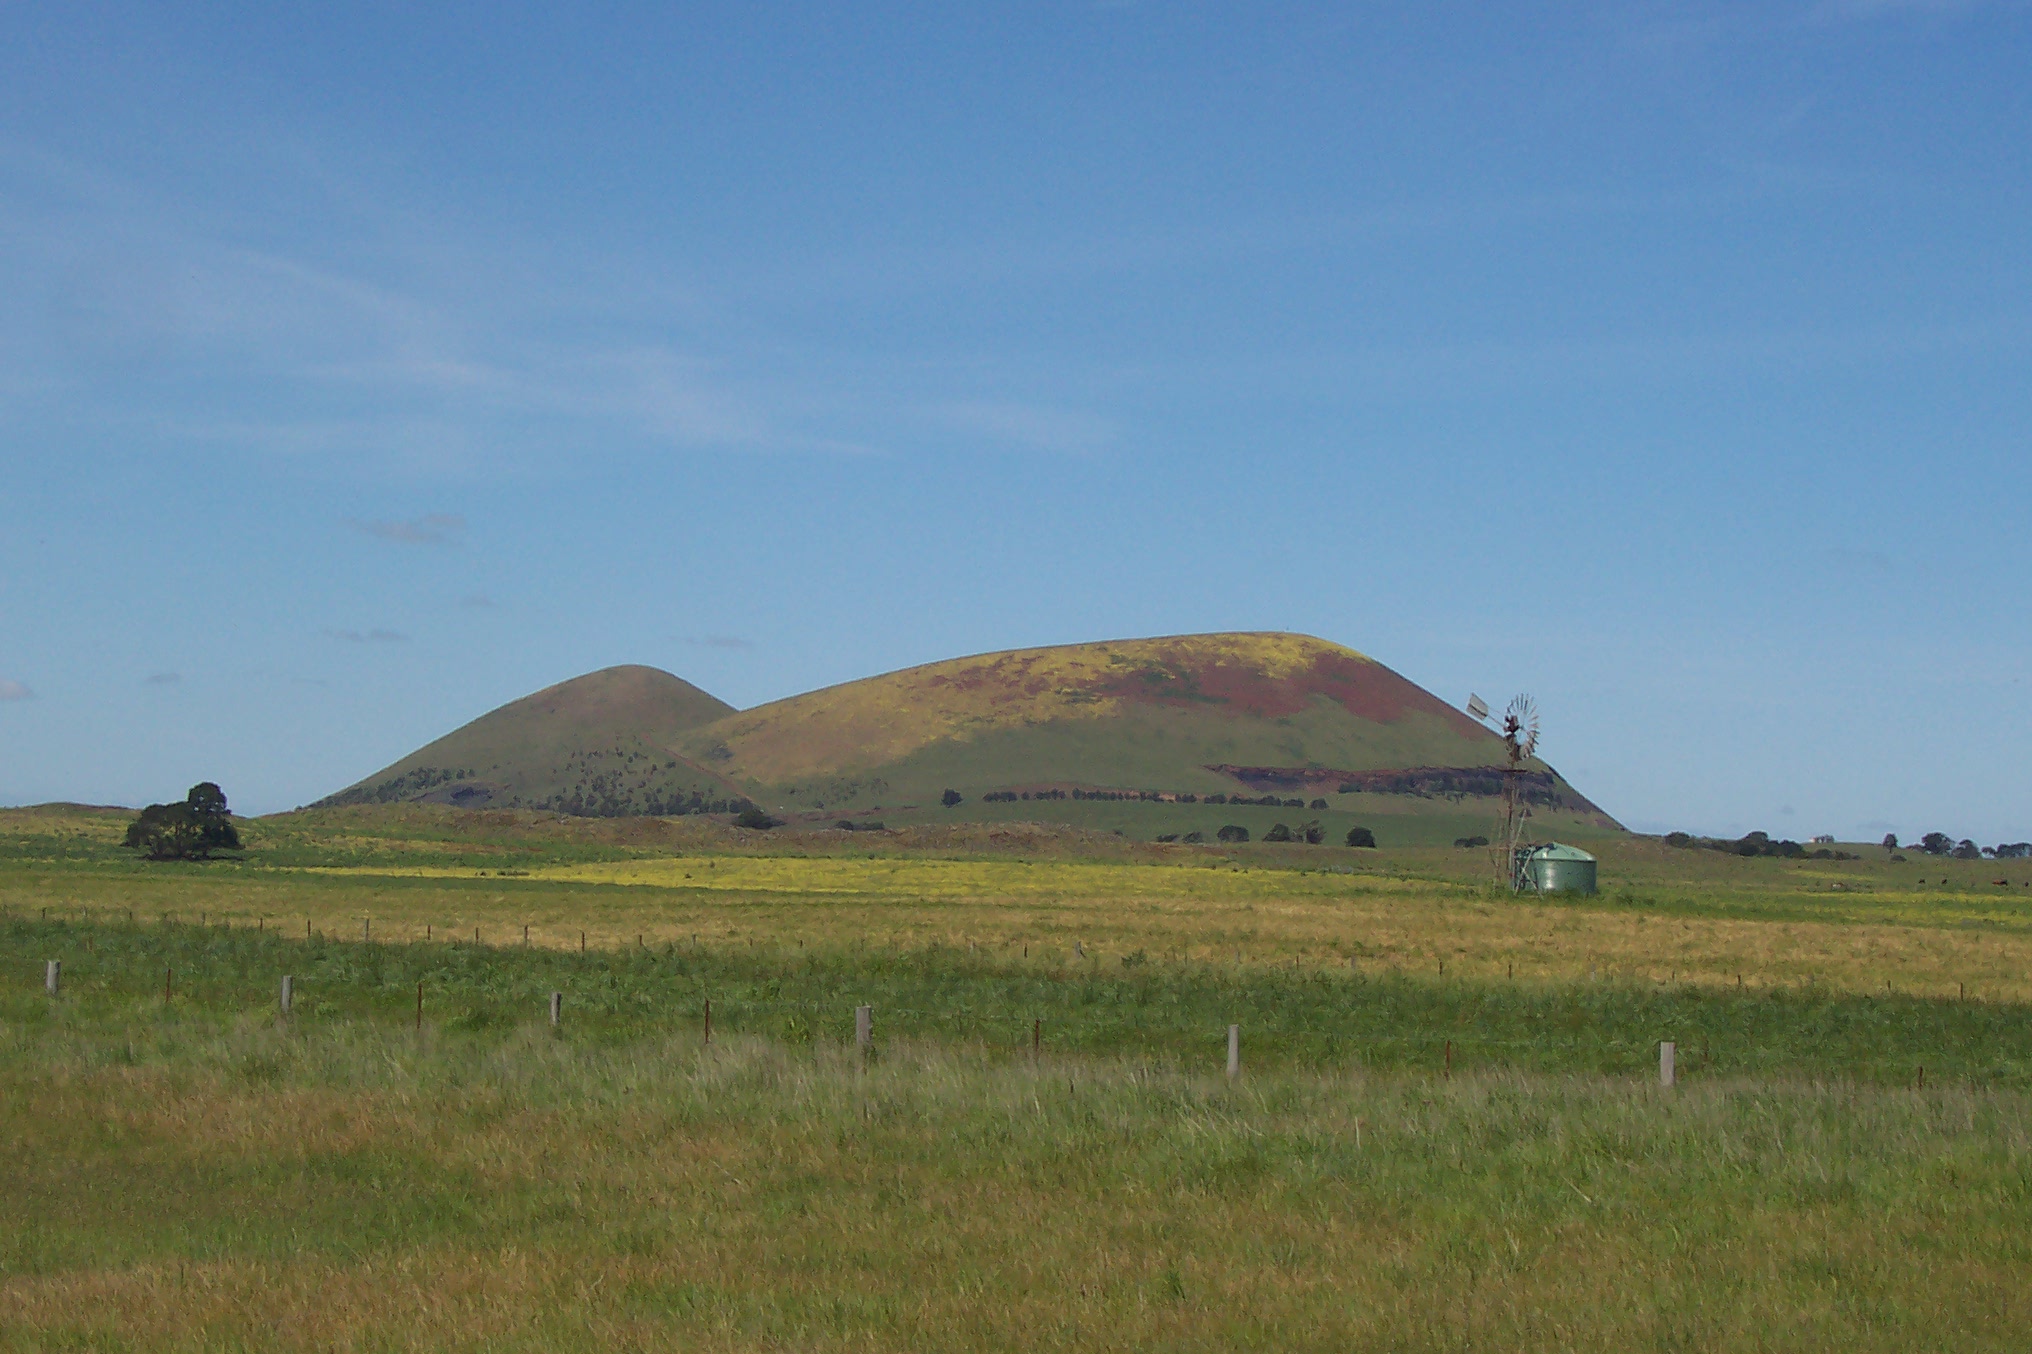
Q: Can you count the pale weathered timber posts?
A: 6